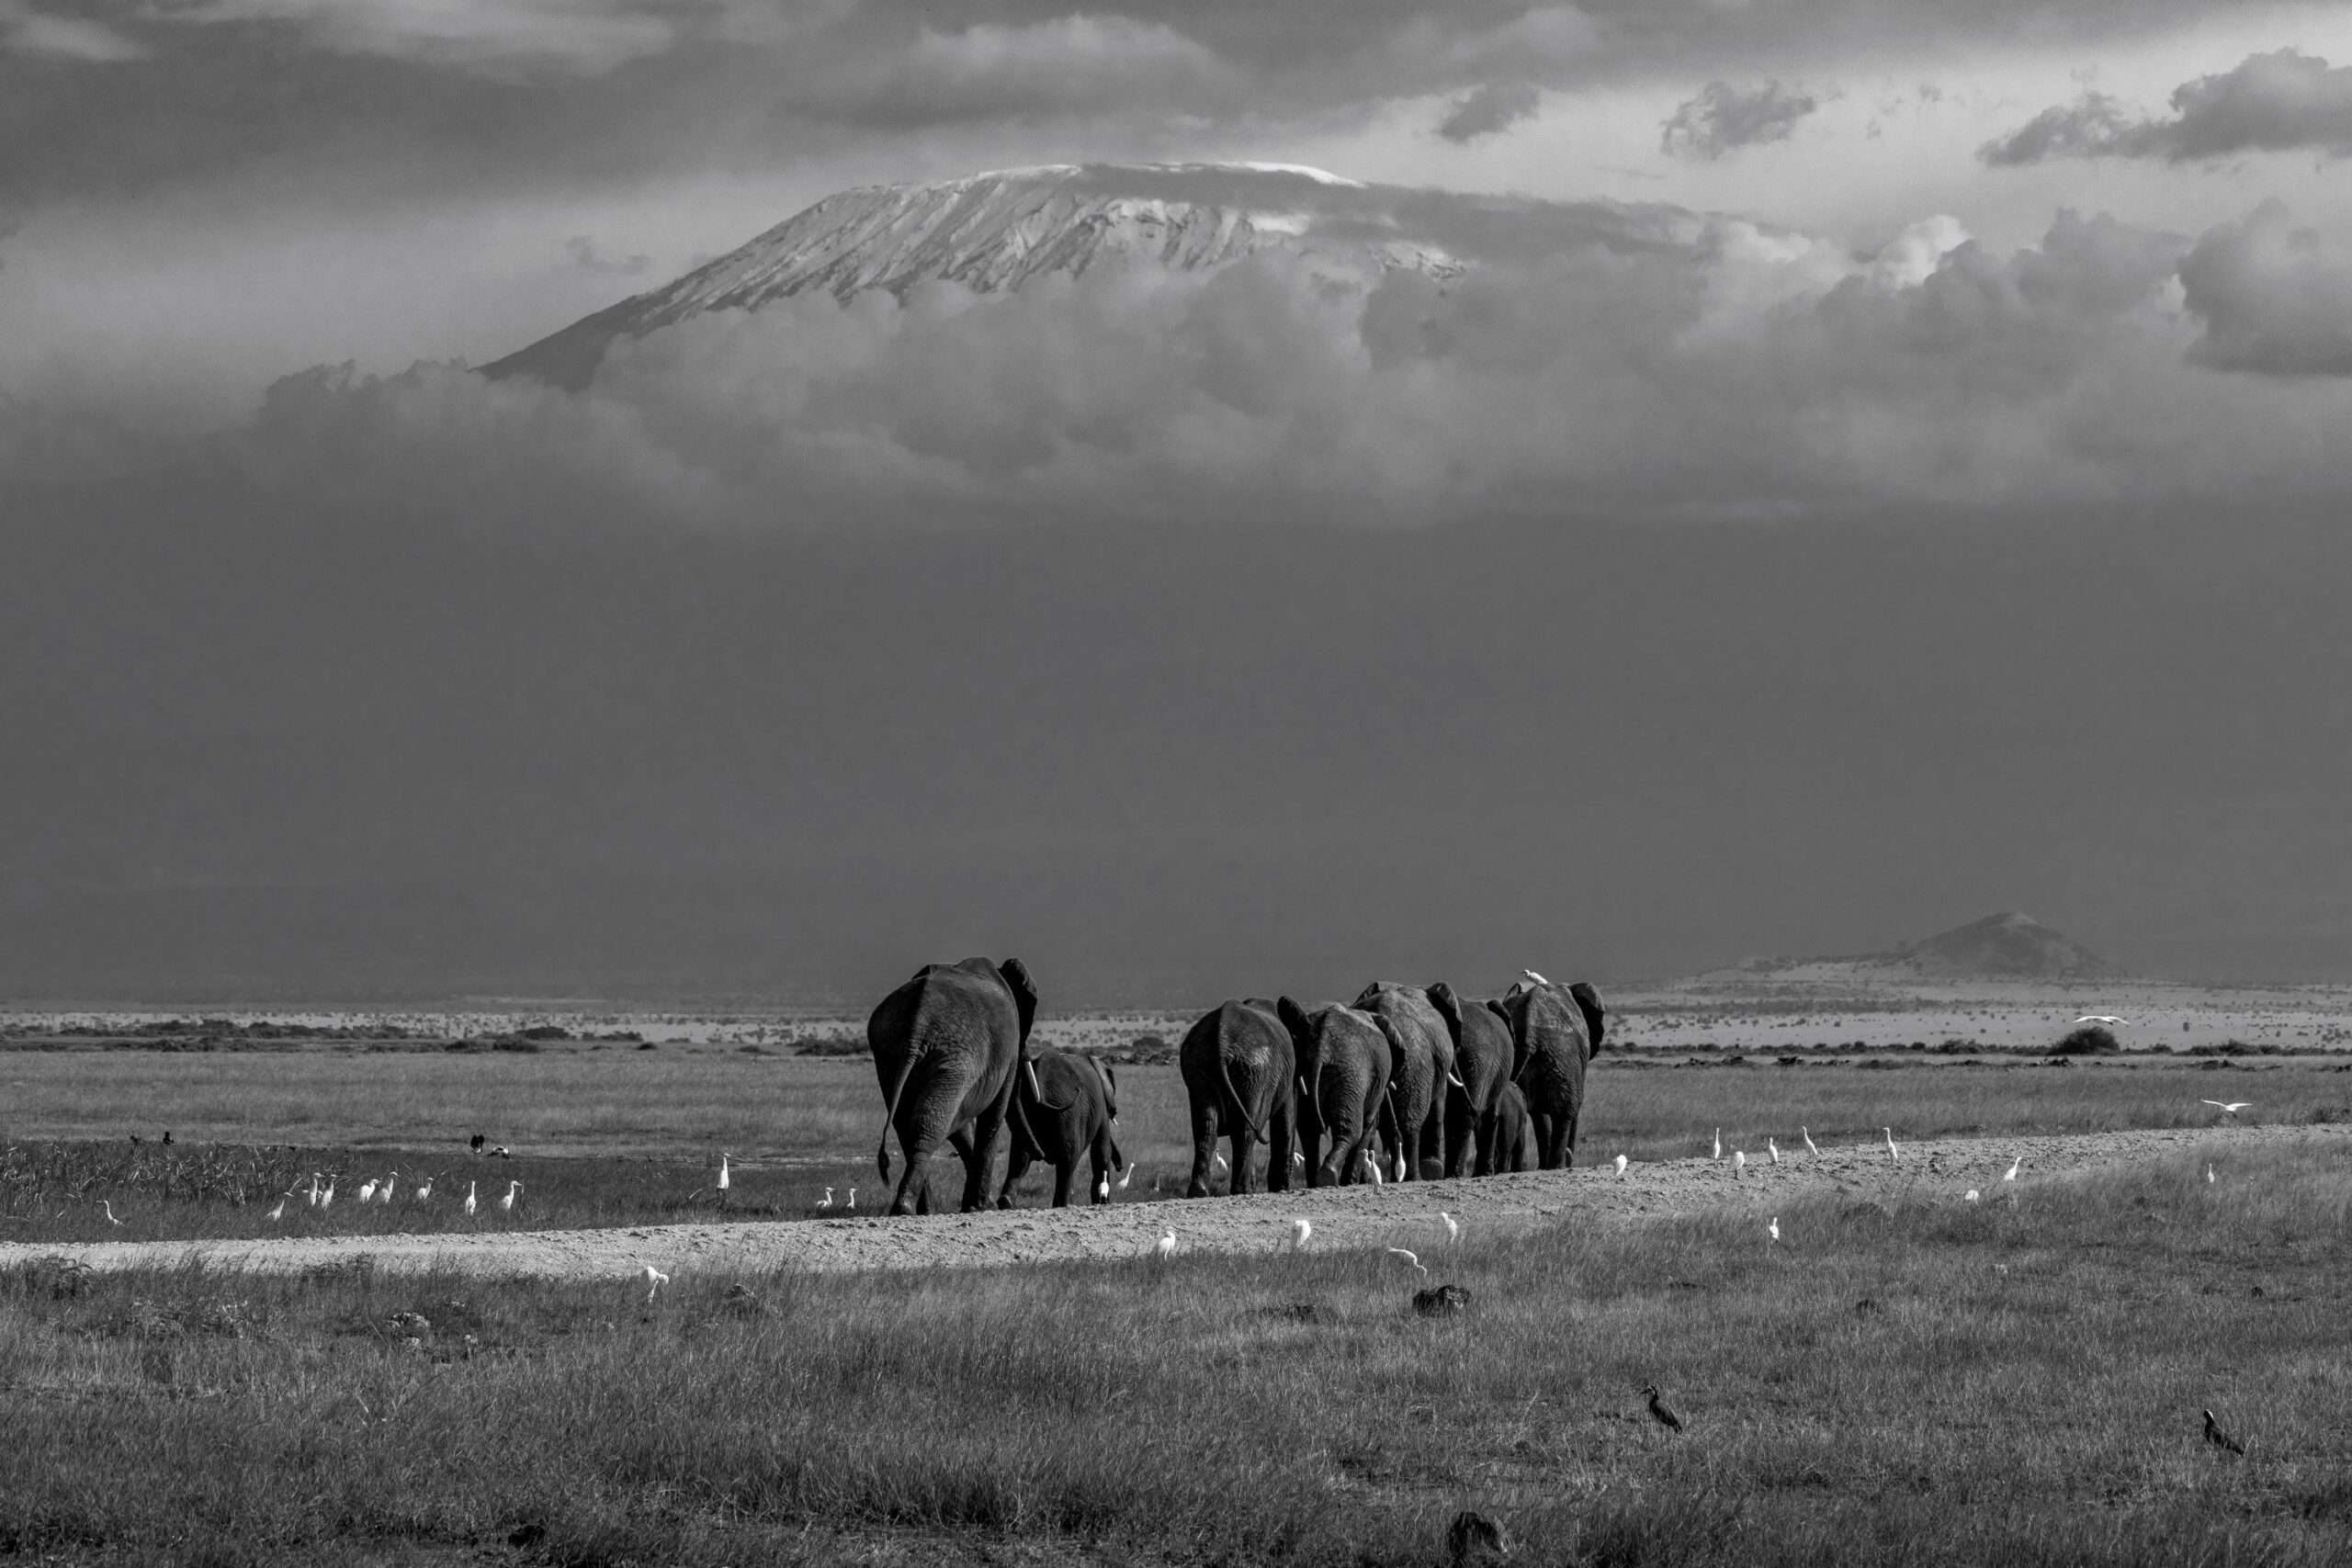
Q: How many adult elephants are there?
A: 6